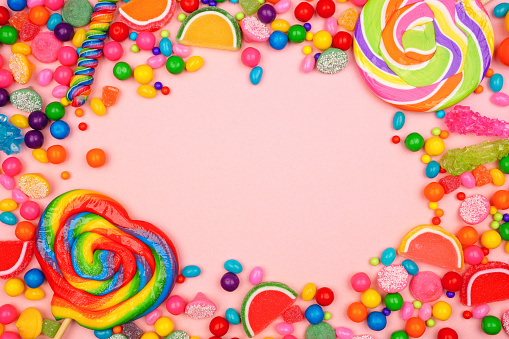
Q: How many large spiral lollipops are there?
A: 2